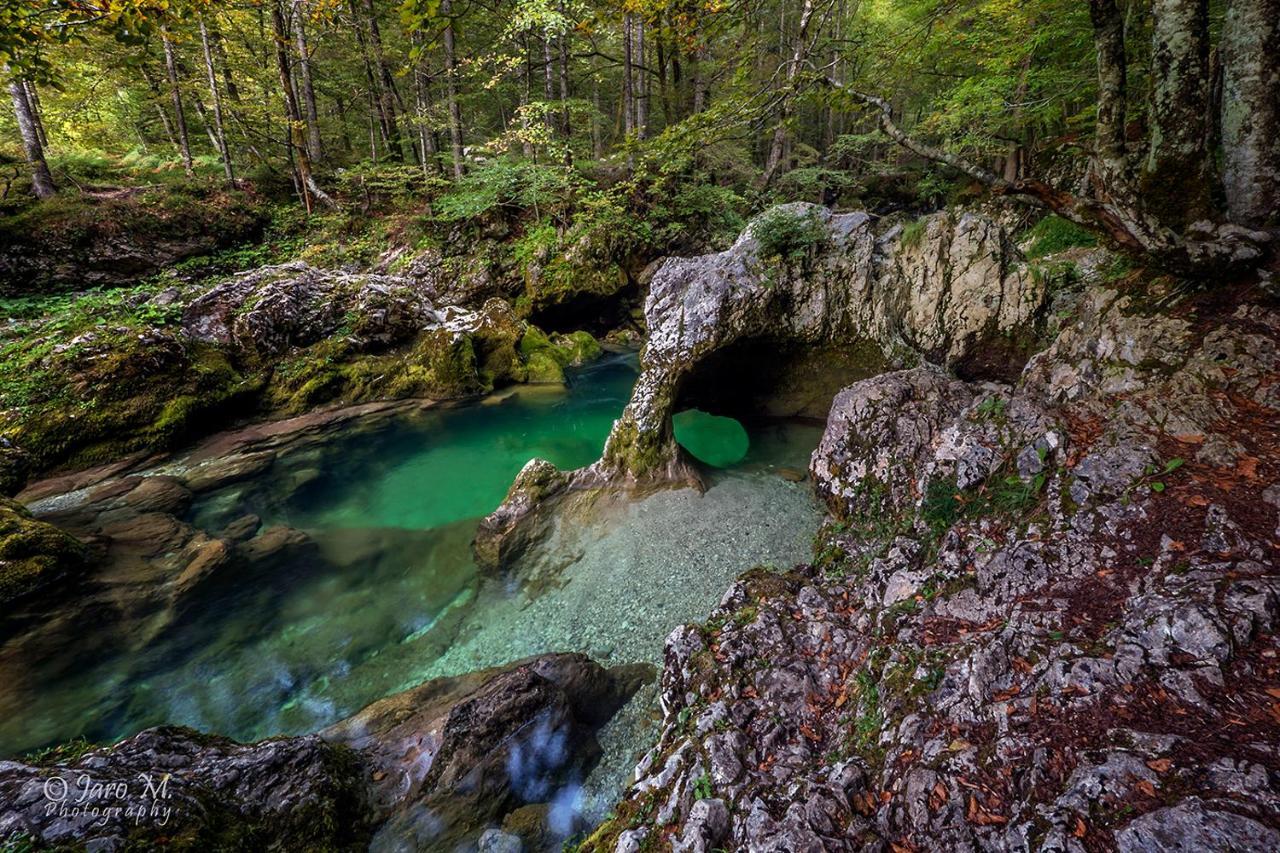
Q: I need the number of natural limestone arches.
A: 1